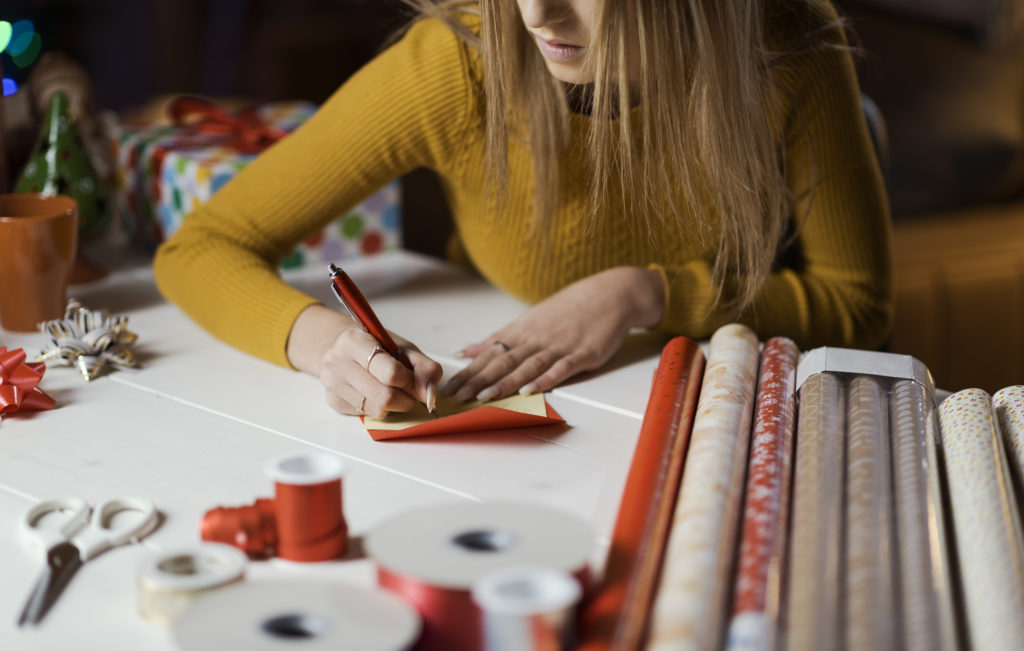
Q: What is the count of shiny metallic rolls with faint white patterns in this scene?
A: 3